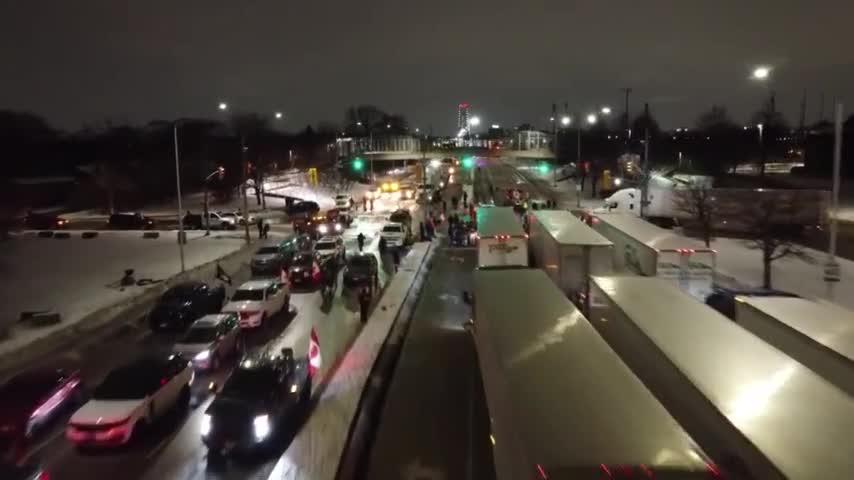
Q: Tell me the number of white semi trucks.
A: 7